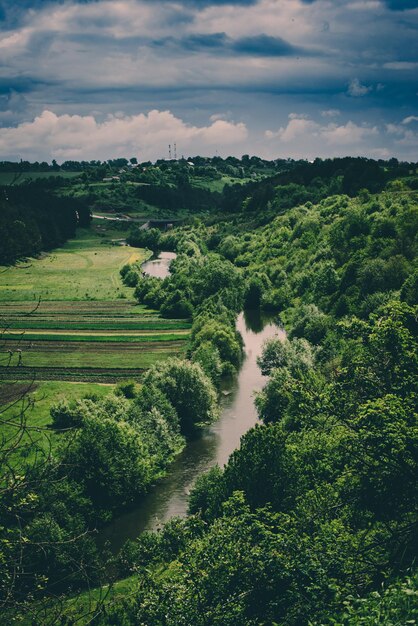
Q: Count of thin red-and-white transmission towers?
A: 2